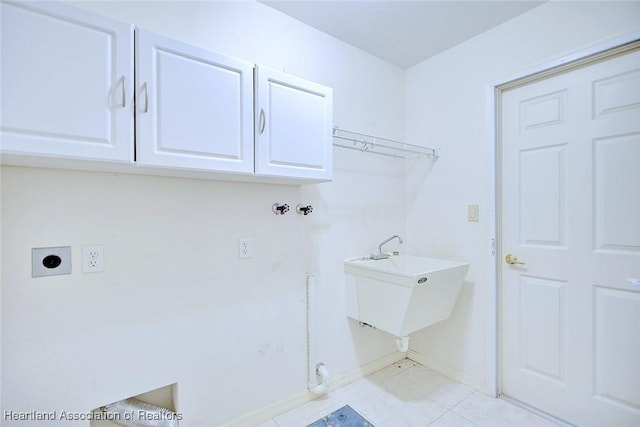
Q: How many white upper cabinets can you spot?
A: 3